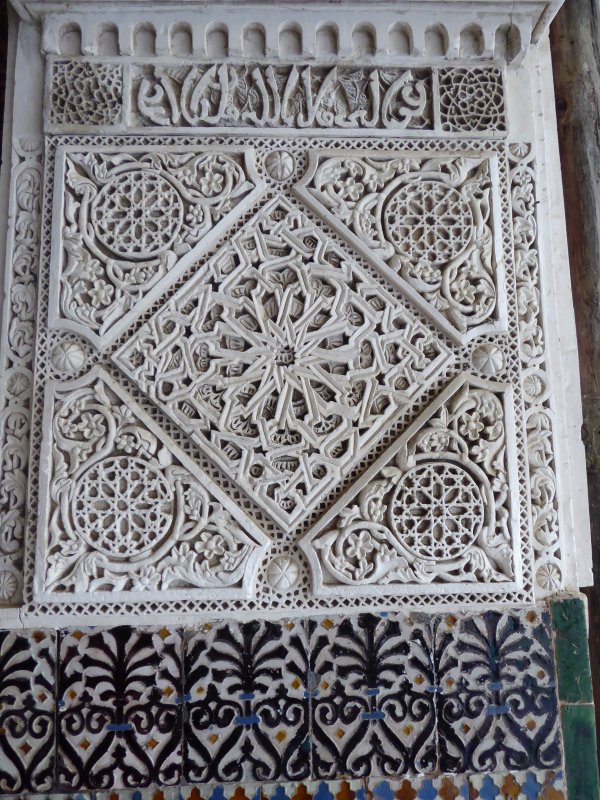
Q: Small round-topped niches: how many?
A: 13